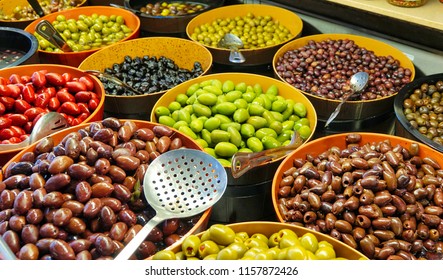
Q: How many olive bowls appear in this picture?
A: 13